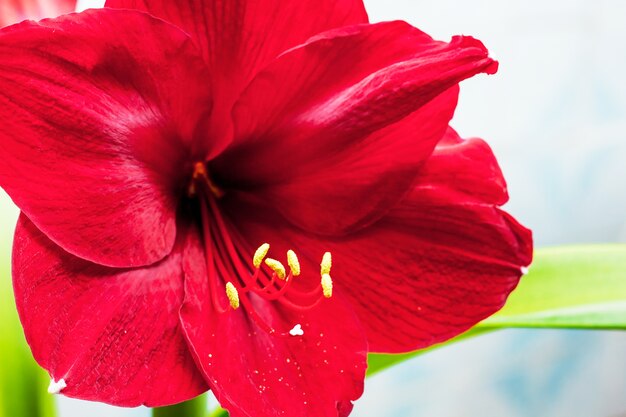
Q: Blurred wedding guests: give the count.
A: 0